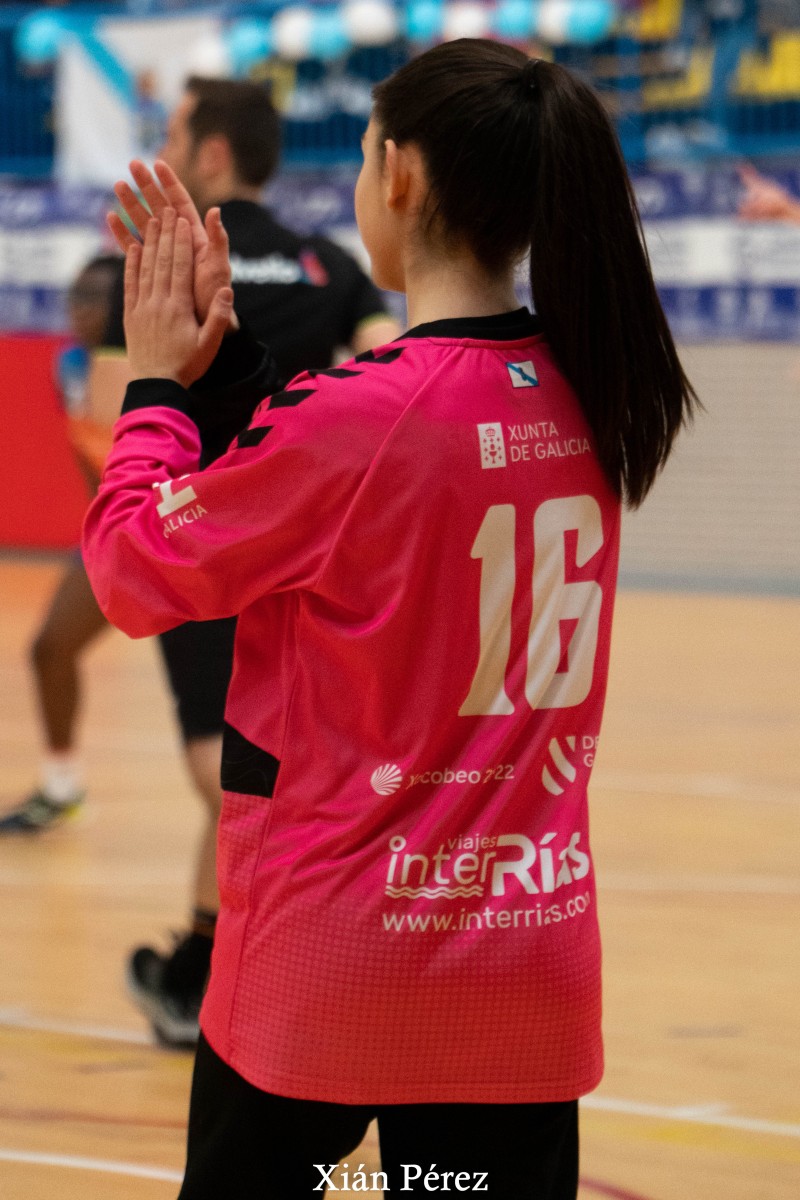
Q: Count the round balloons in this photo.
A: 11